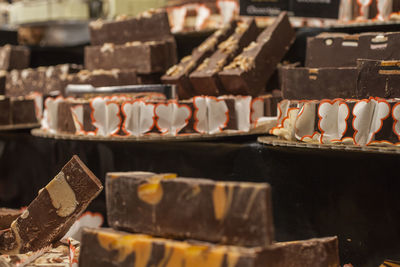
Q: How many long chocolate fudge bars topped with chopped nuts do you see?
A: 3